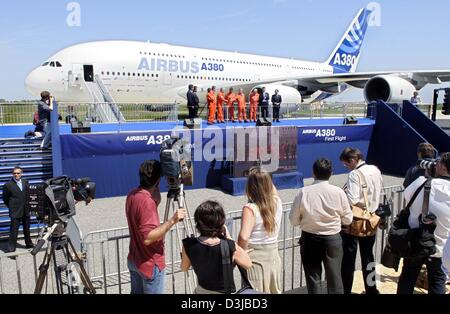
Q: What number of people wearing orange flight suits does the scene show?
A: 6